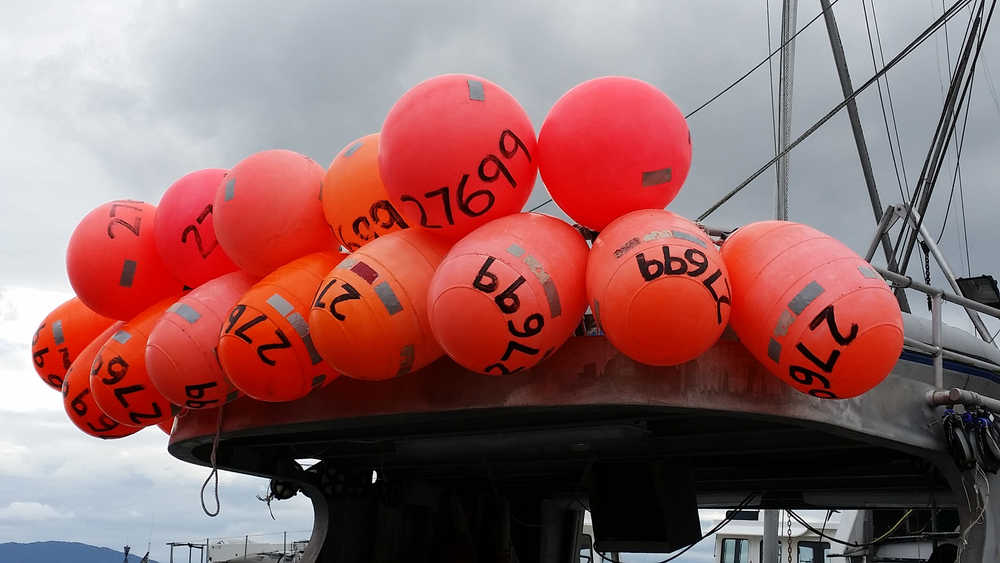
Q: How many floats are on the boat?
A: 15